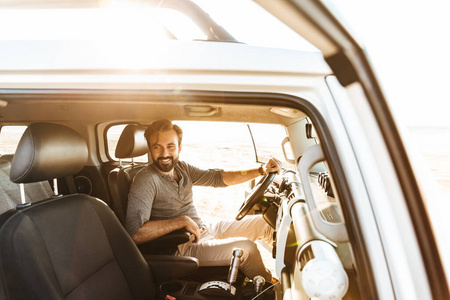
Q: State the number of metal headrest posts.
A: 4